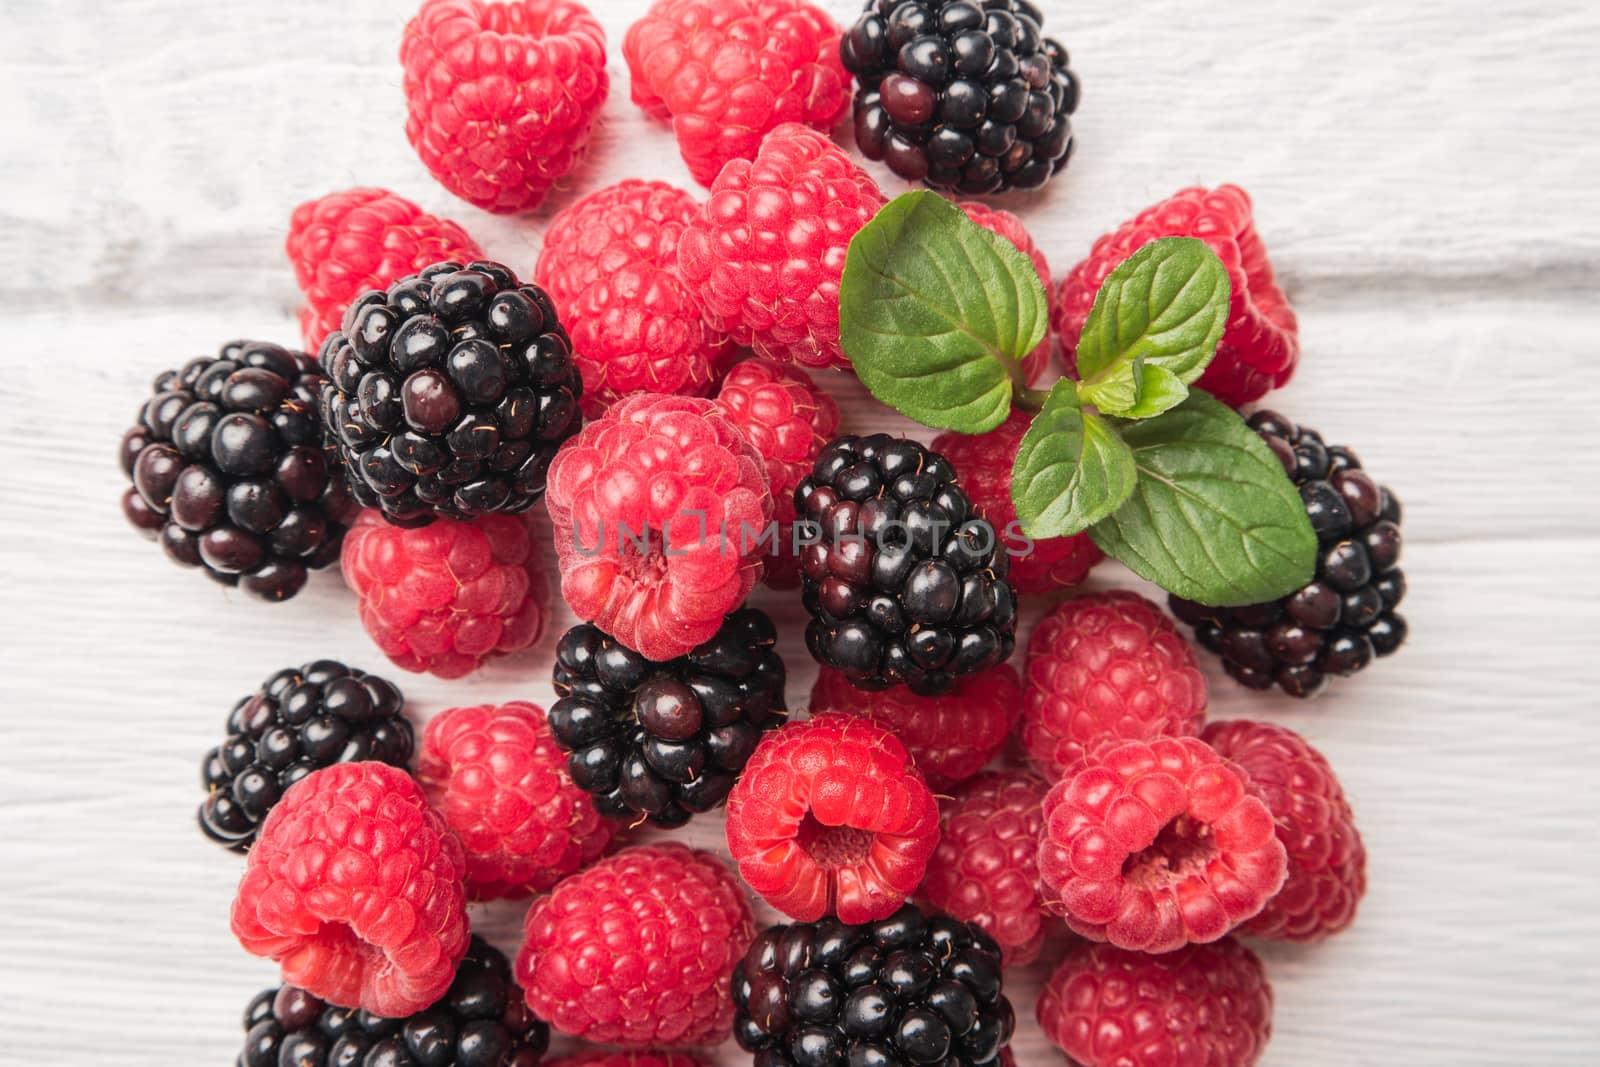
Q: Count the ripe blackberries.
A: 9